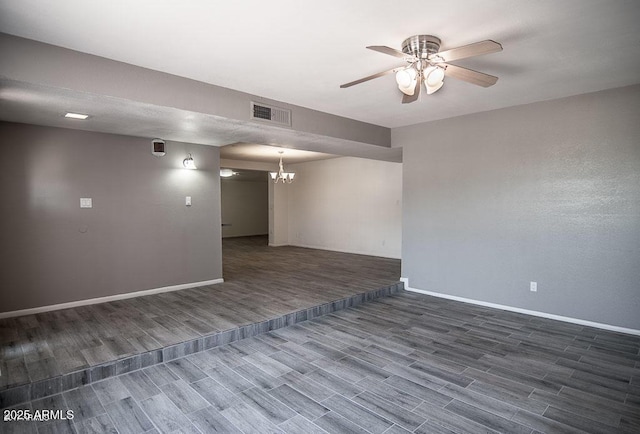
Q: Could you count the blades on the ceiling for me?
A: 5